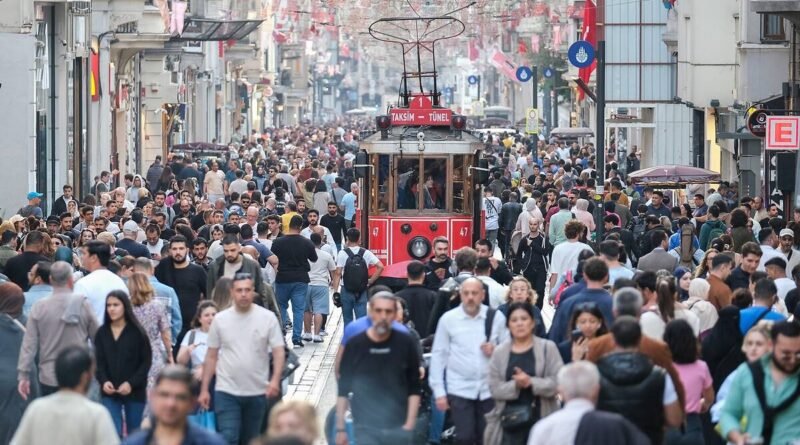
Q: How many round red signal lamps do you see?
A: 2